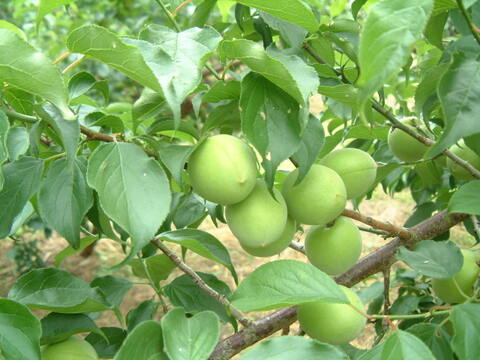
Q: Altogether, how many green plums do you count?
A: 11